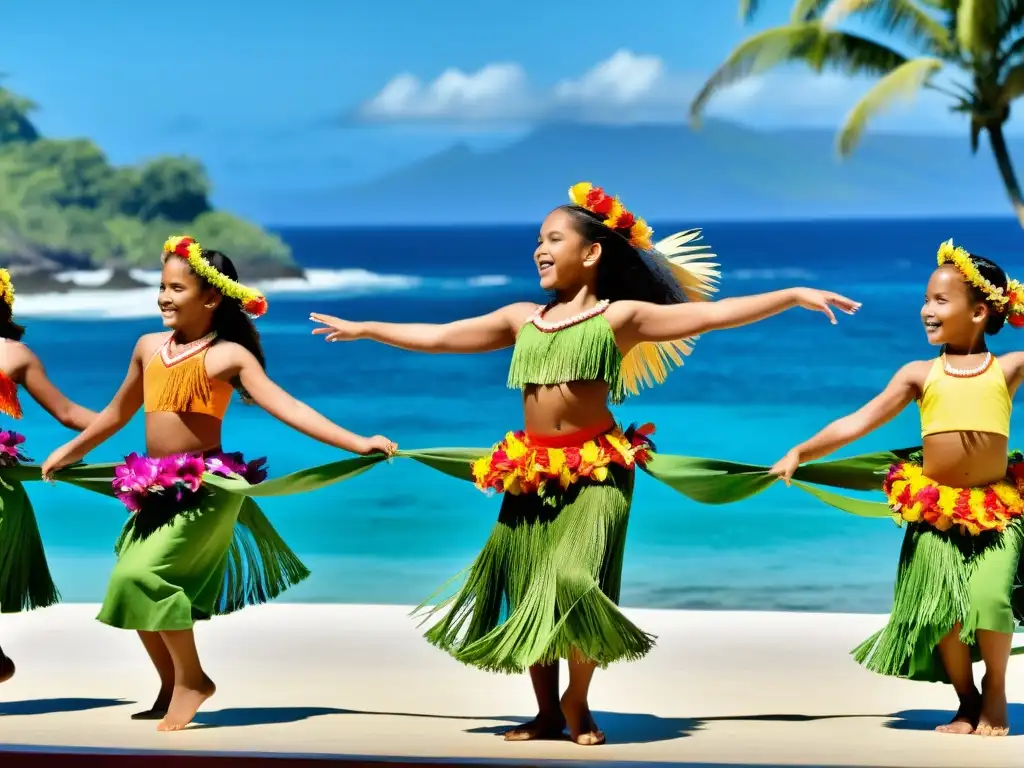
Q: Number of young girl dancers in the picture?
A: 4